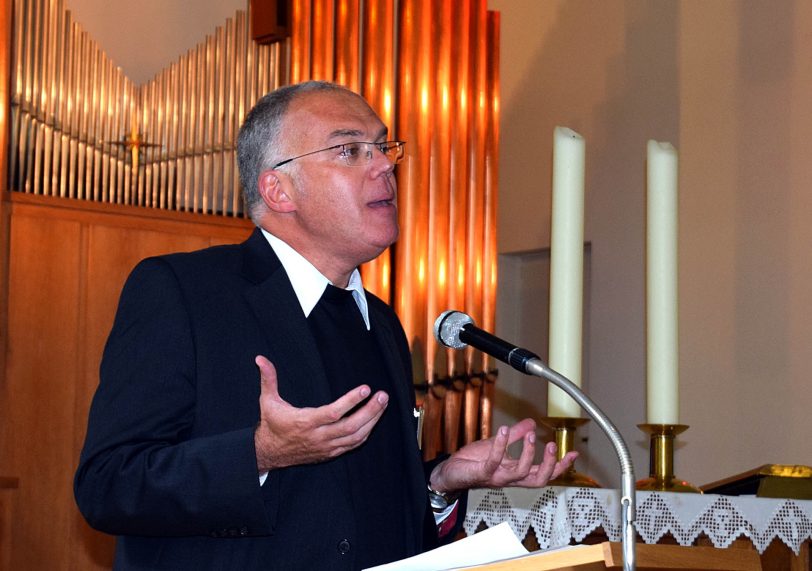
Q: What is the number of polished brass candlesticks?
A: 2